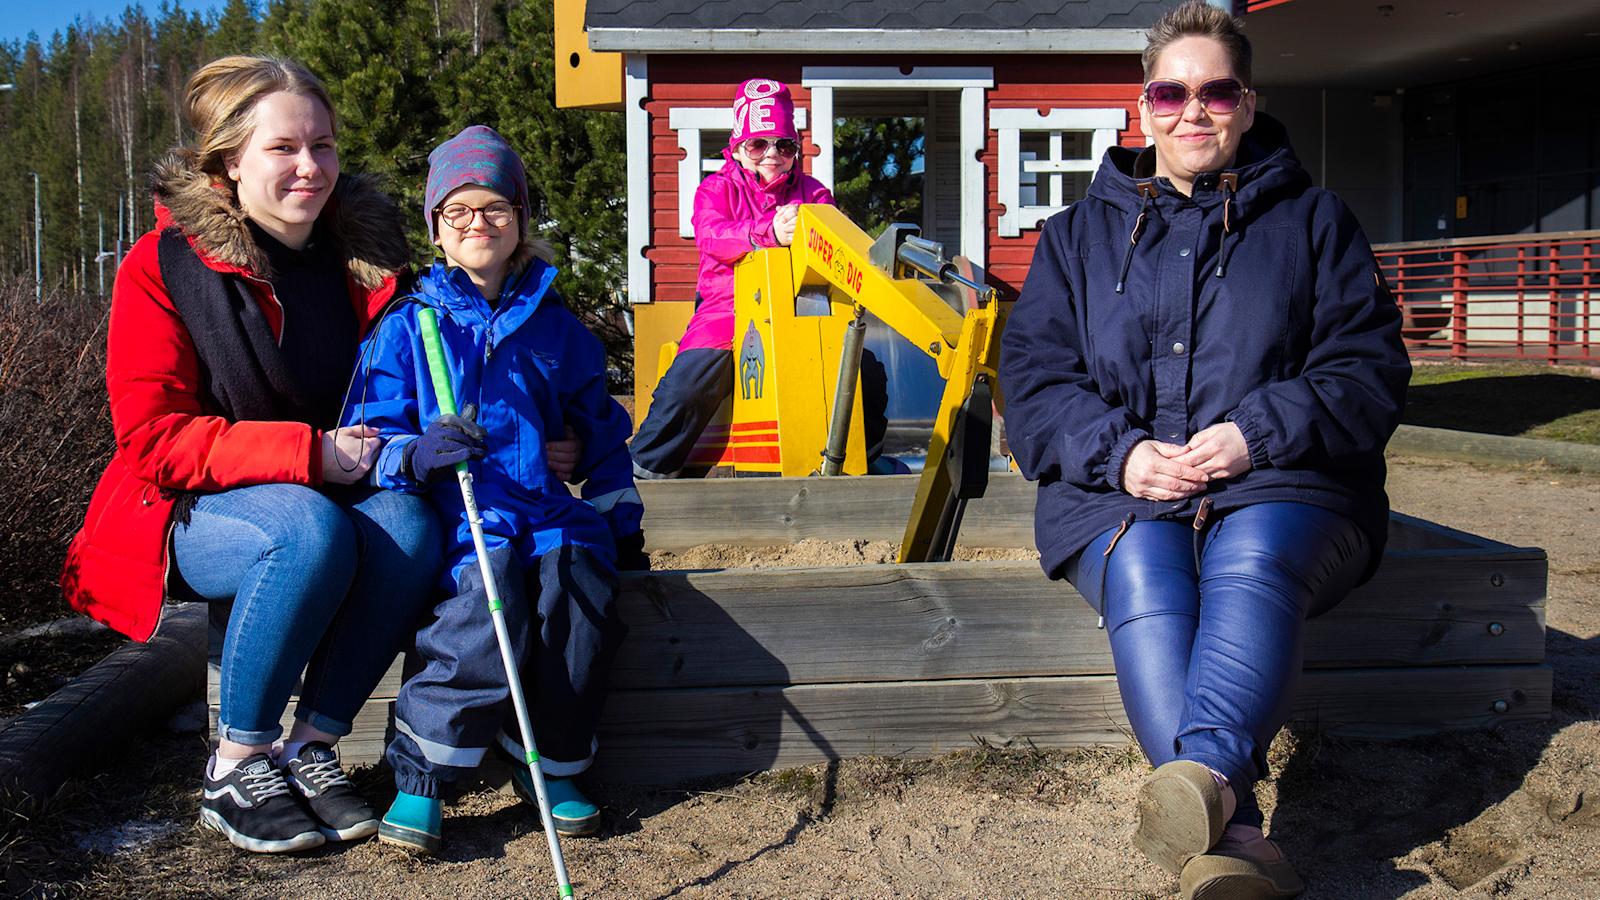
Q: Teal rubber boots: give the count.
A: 2